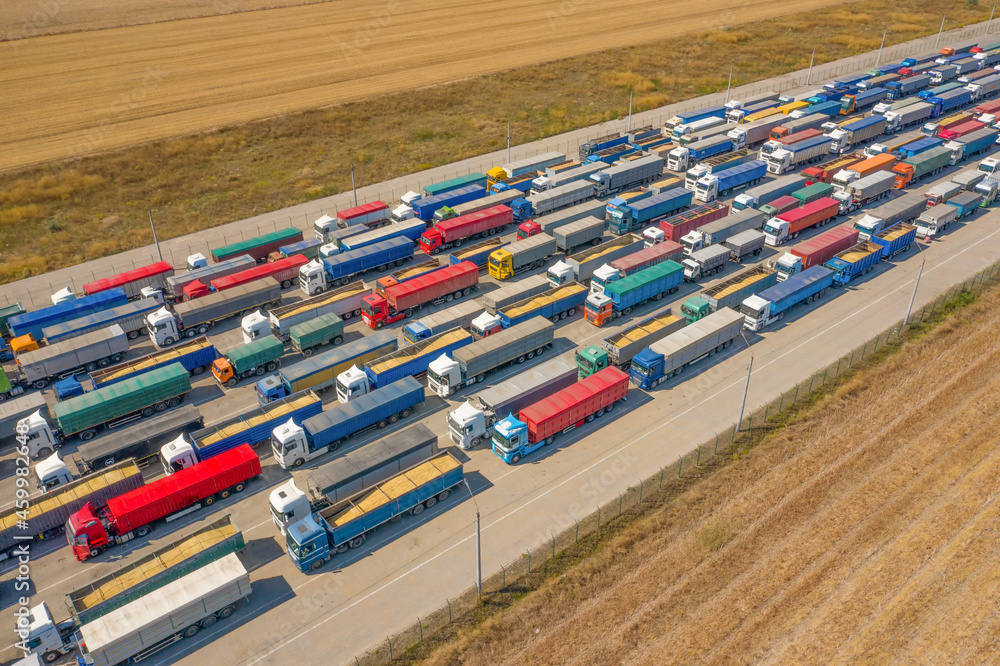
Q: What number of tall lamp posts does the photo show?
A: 12